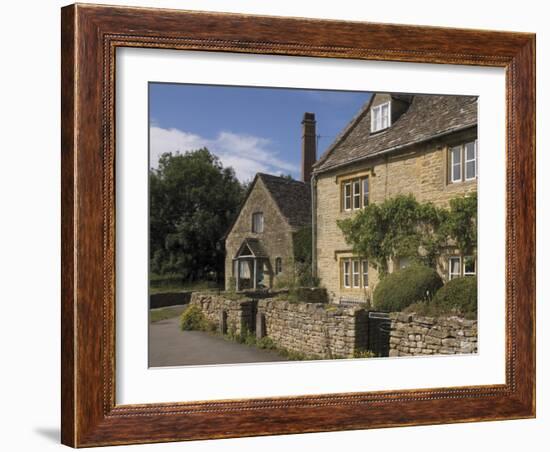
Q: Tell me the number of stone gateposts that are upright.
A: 2